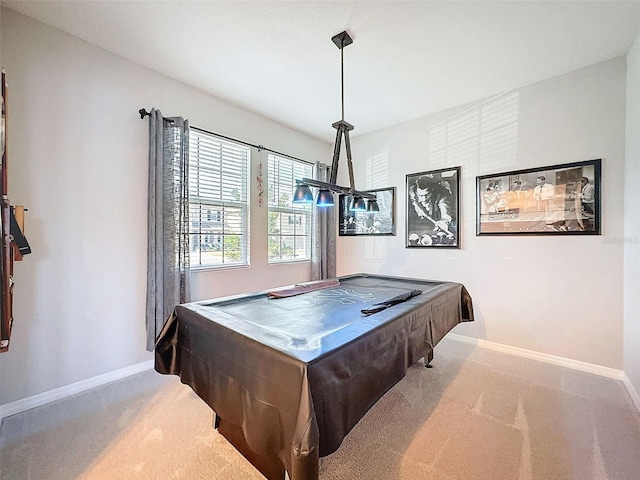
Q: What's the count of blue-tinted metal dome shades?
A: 4